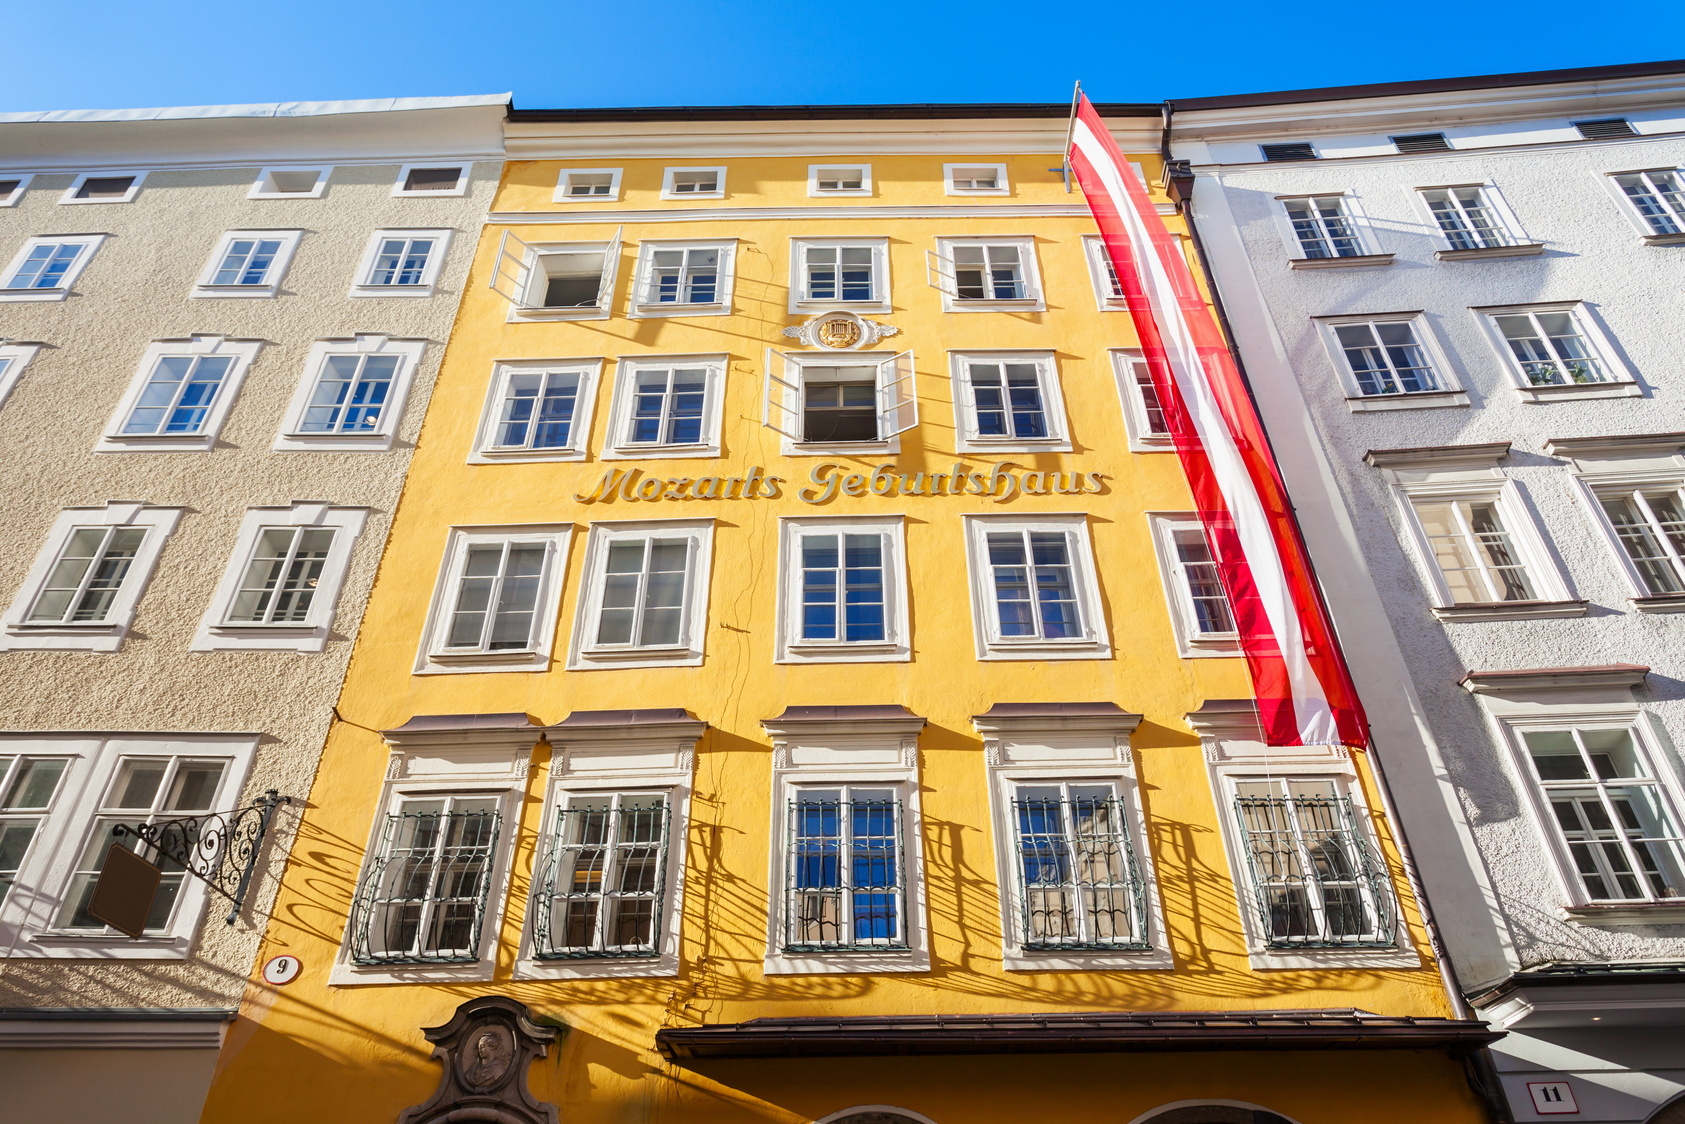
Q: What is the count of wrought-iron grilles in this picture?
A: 5